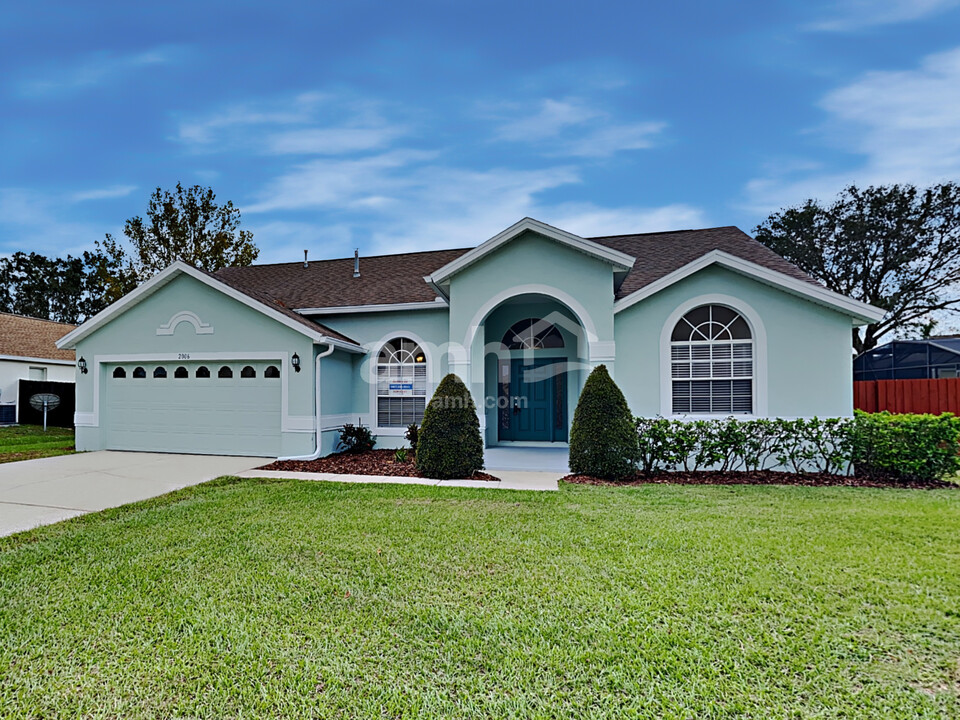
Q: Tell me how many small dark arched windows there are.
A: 8